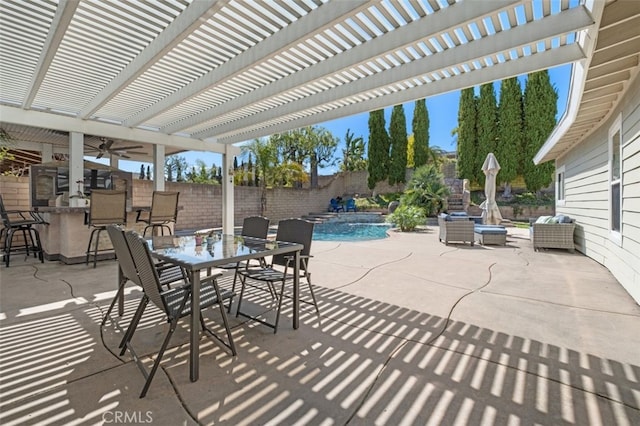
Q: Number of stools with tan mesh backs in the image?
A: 2